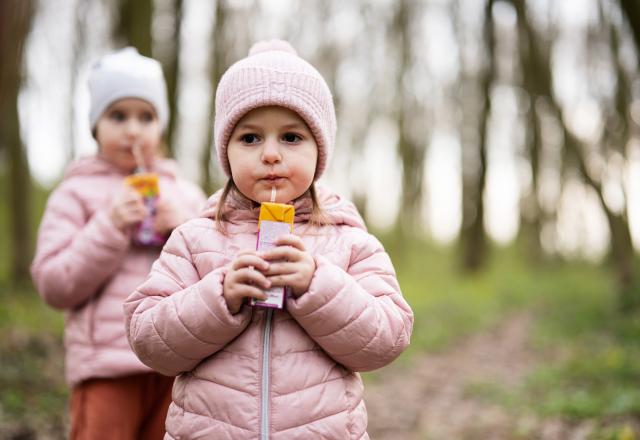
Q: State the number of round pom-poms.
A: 1